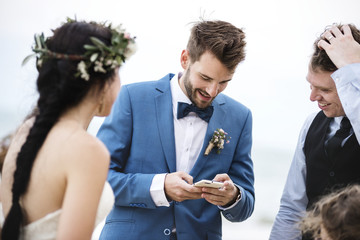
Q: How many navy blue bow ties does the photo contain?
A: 1